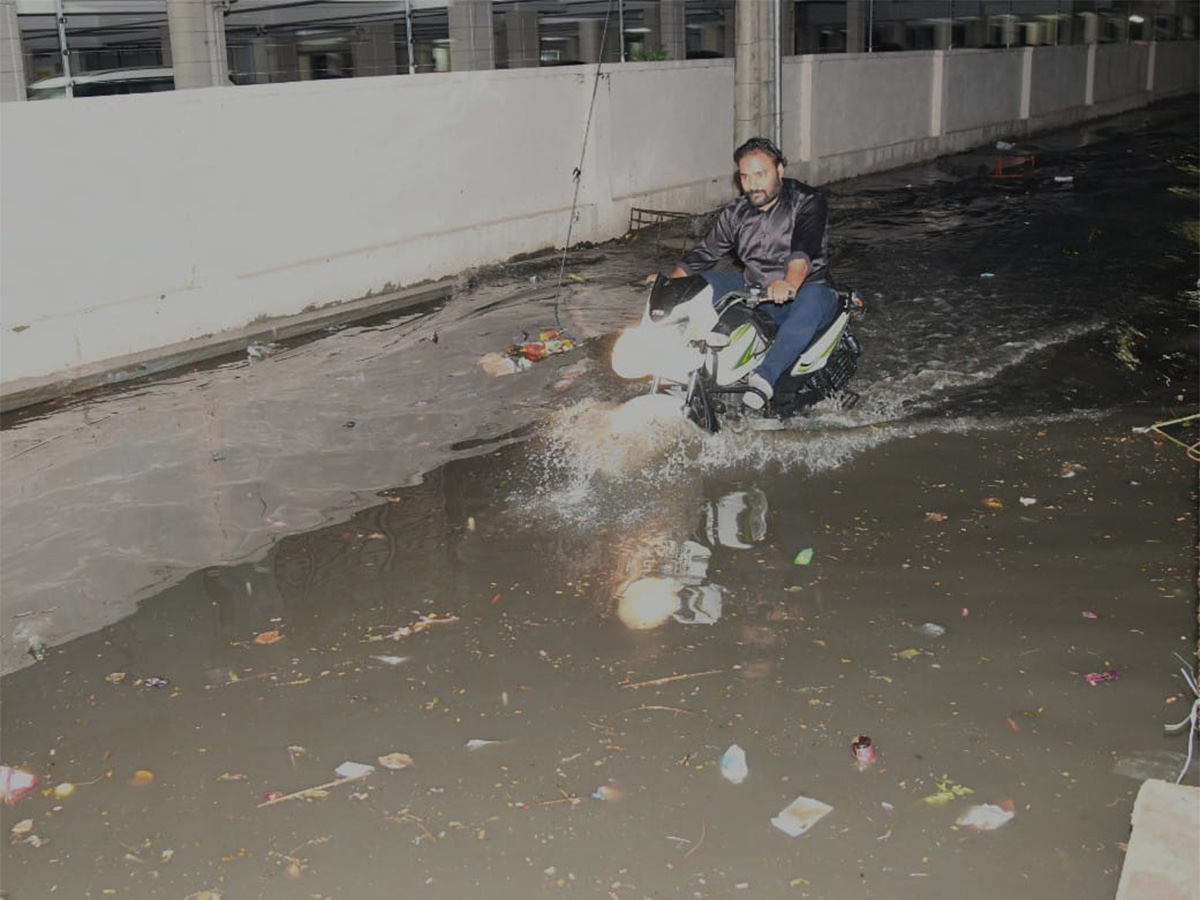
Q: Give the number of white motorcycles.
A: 1